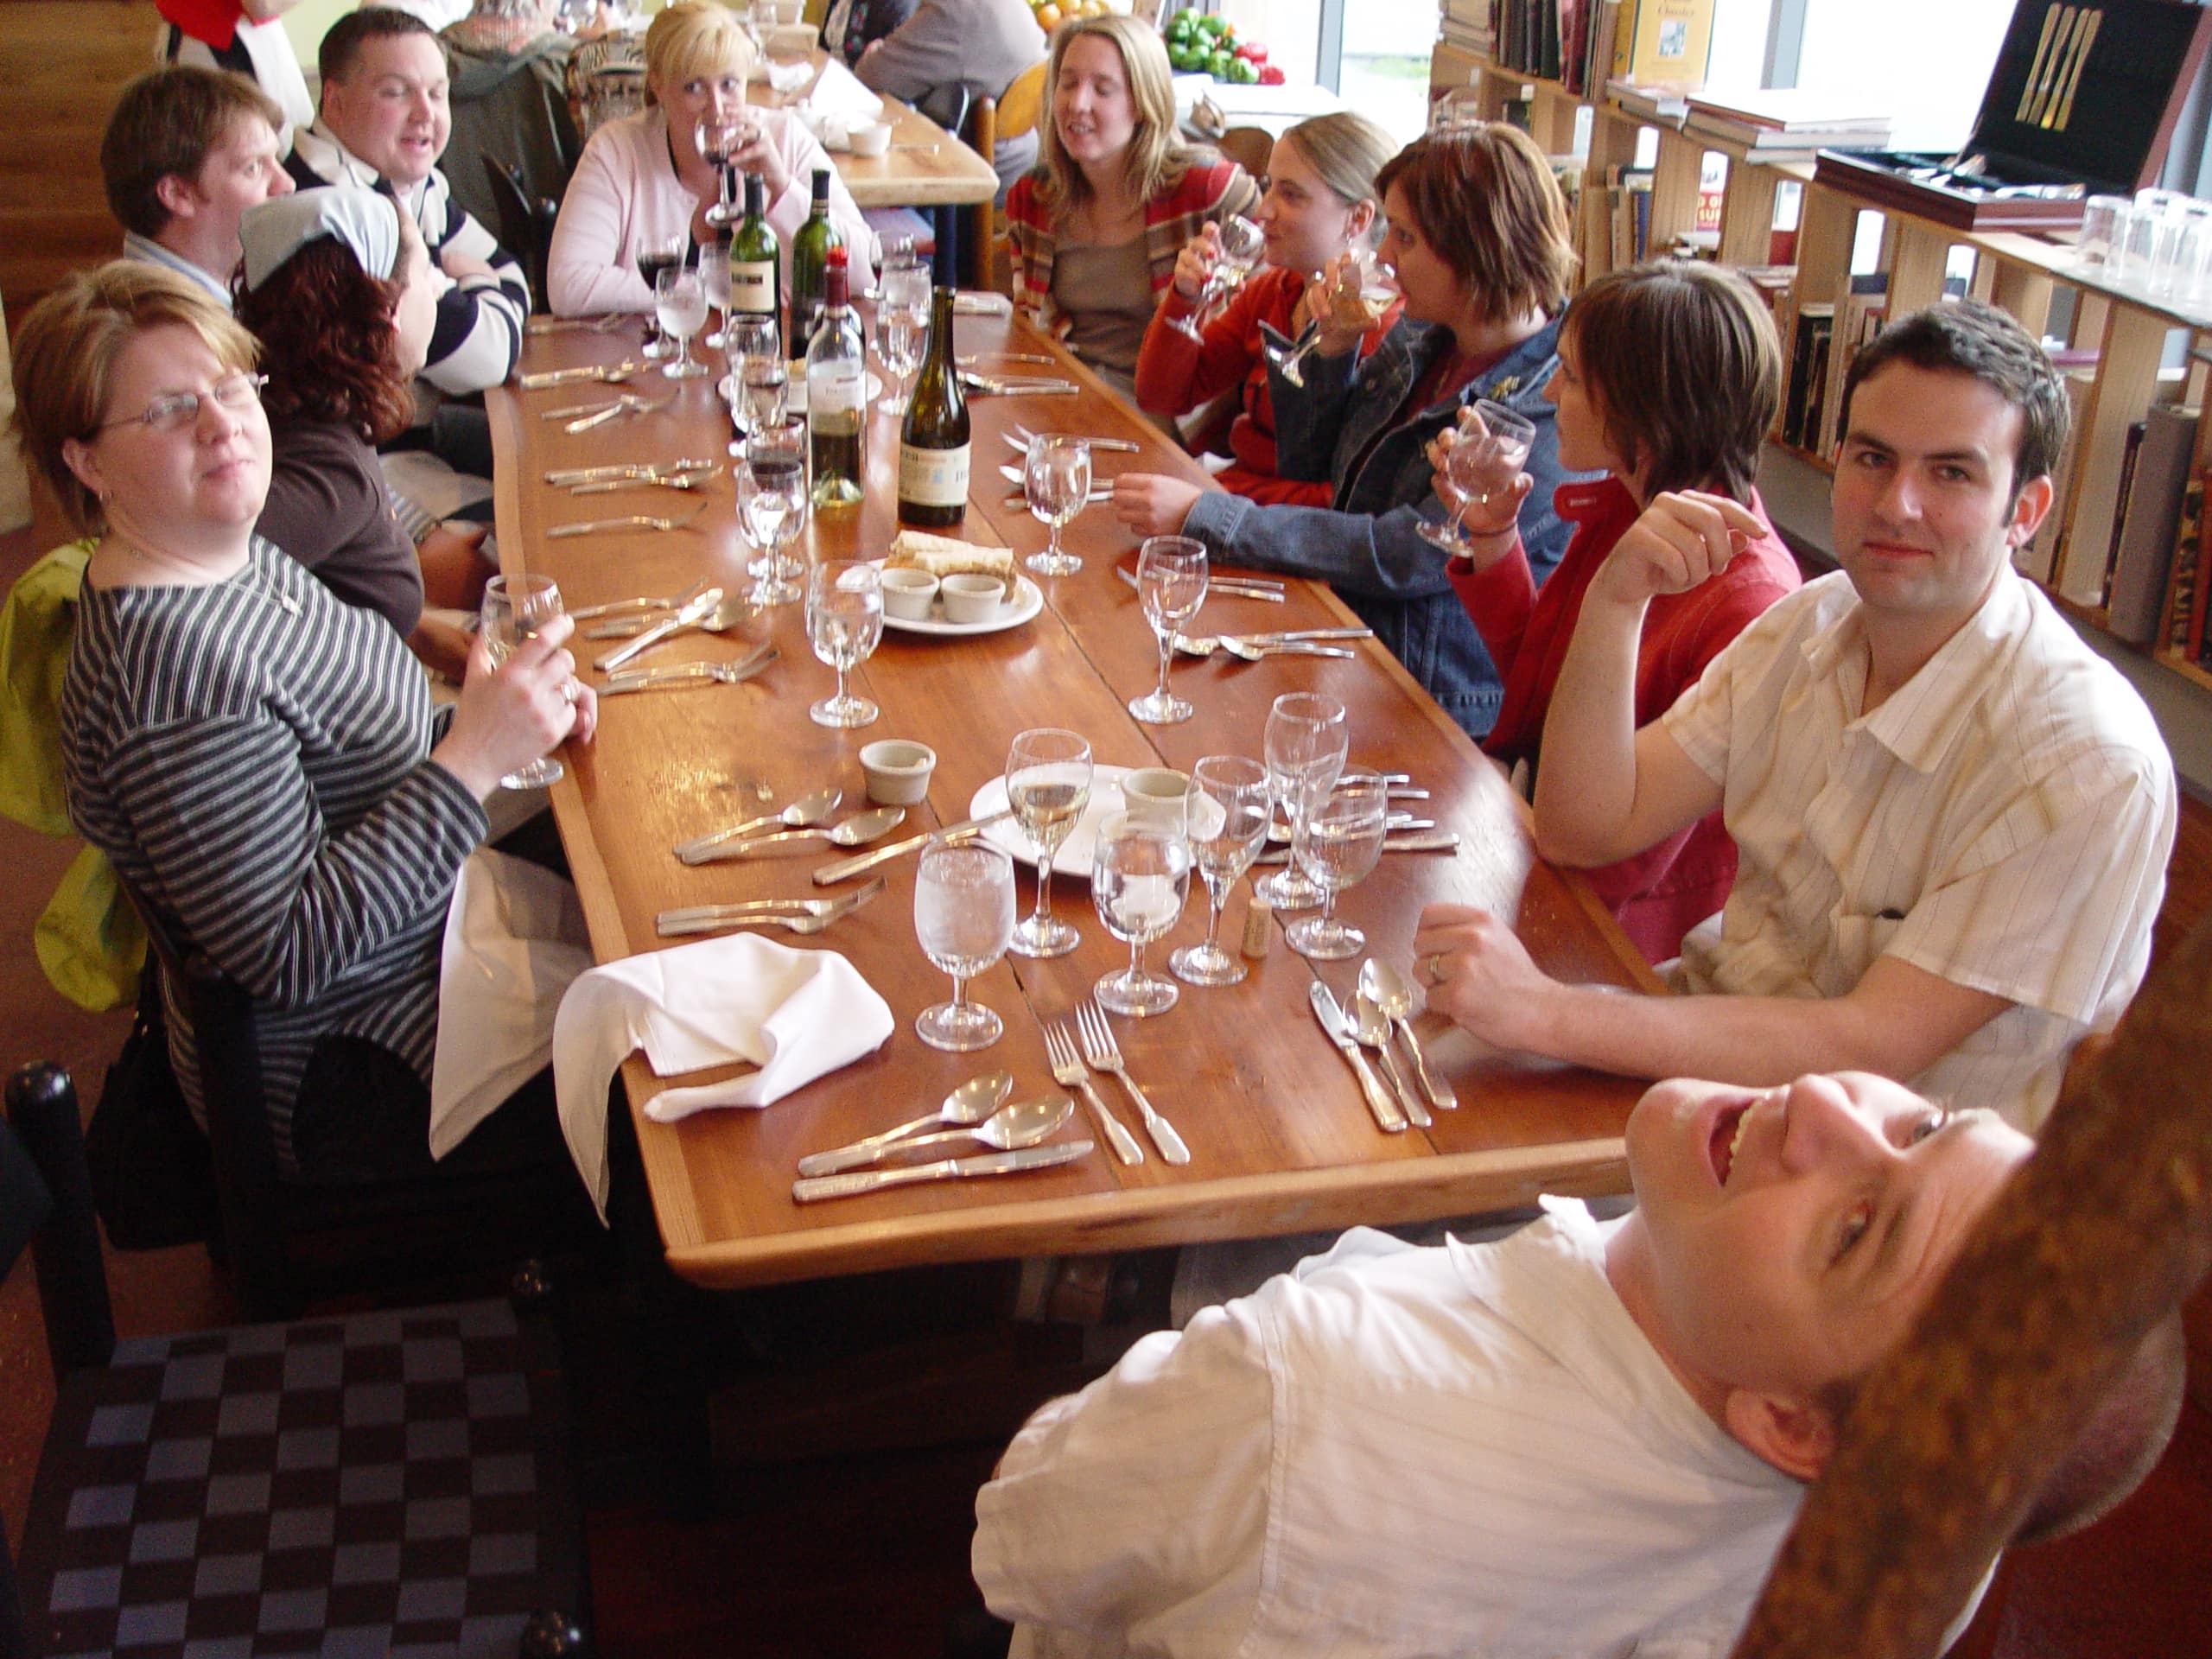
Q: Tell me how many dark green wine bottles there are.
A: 3